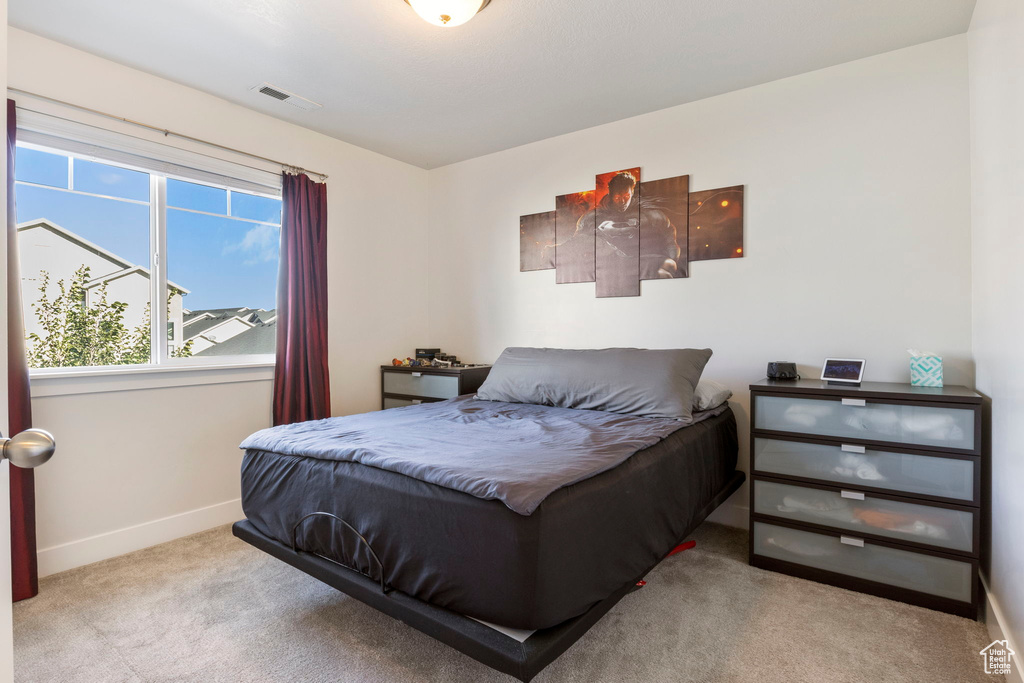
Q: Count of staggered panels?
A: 5